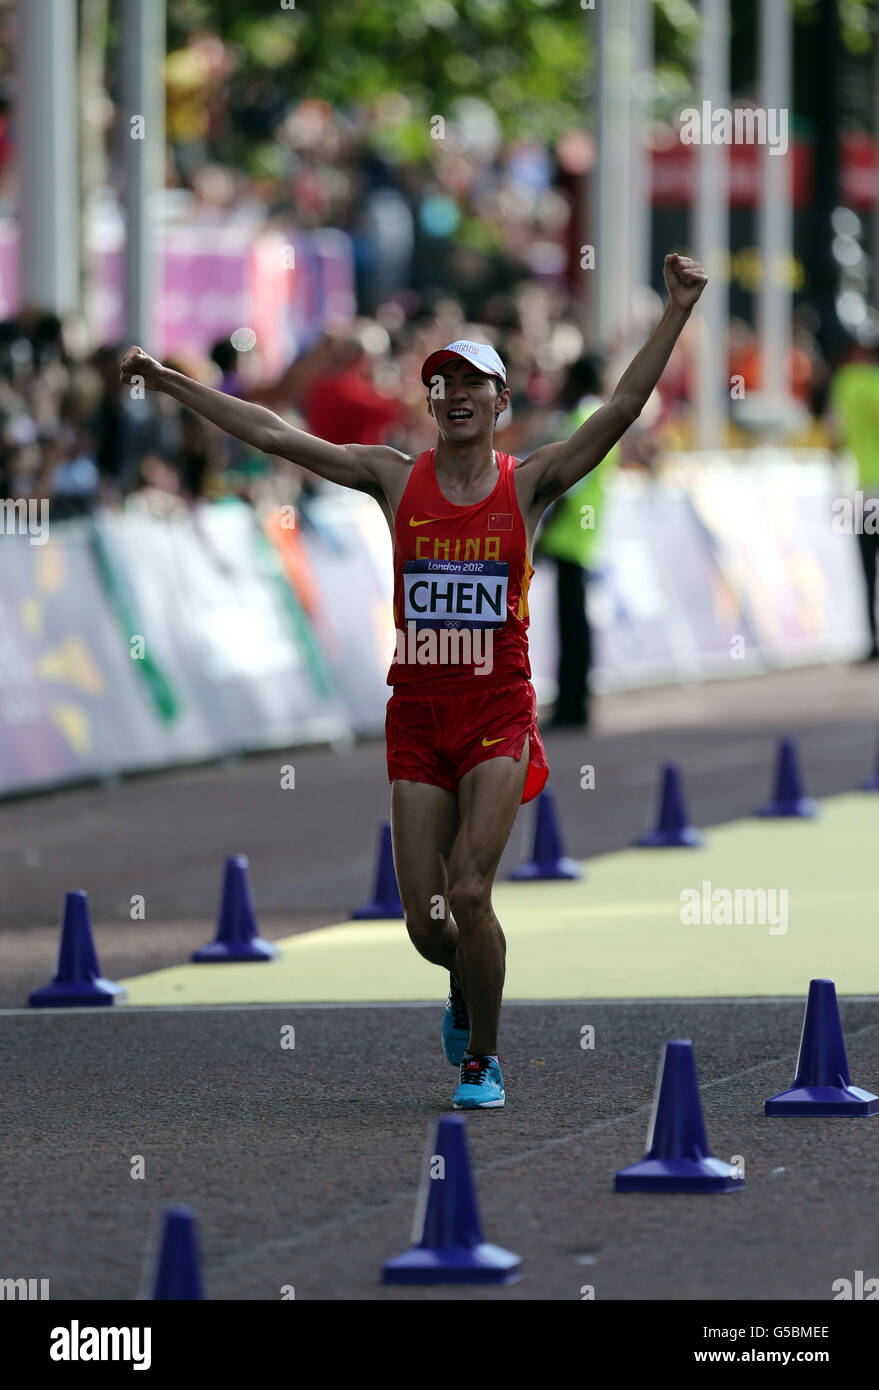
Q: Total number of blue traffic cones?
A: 11